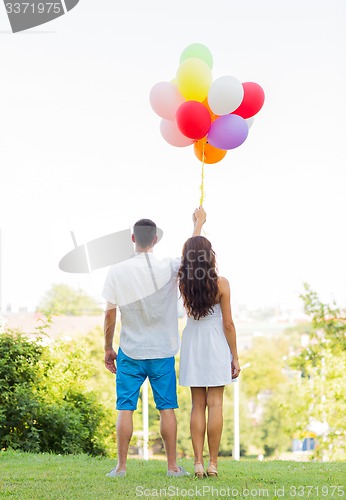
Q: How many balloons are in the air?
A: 12